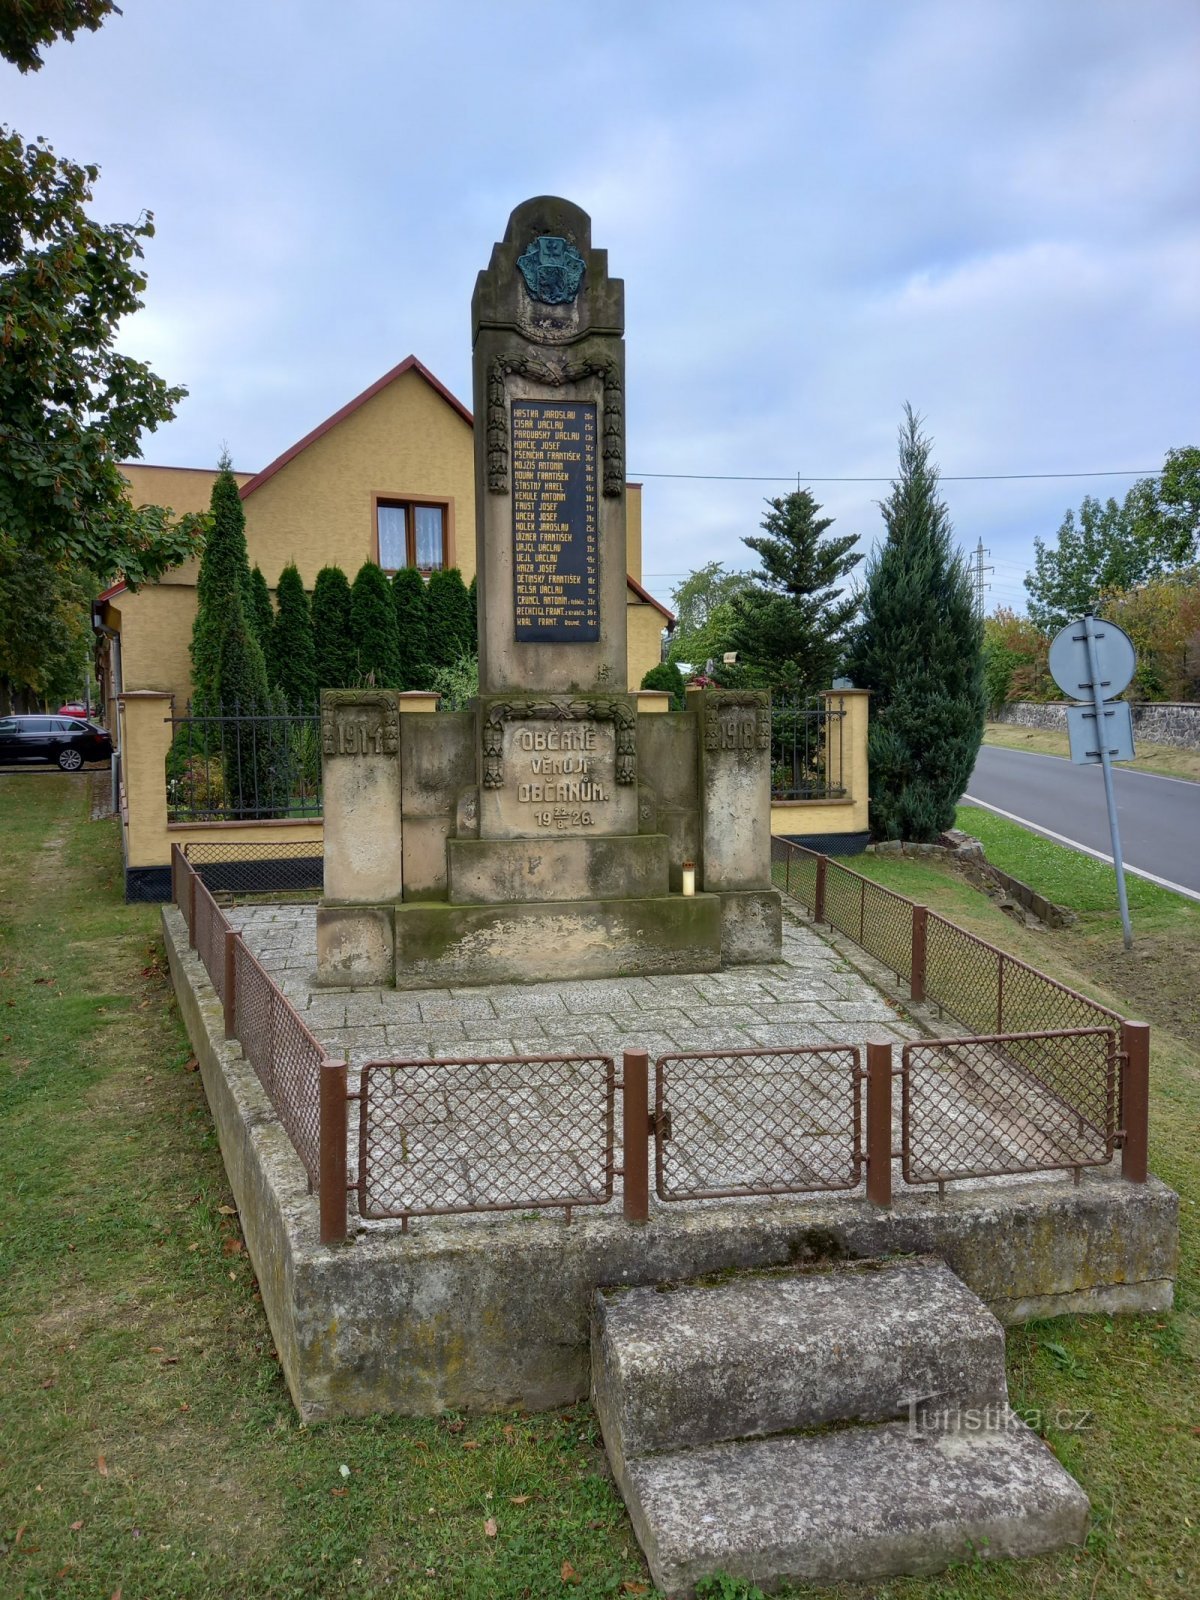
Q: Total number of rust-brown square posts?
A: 9